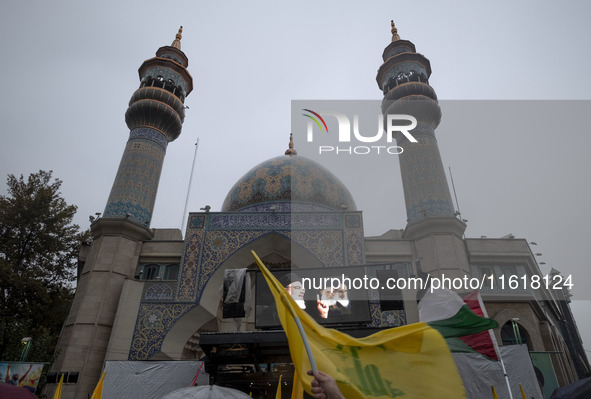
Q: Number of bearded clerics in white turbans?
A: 0